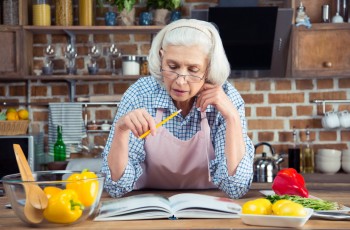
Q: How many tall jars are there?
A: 4